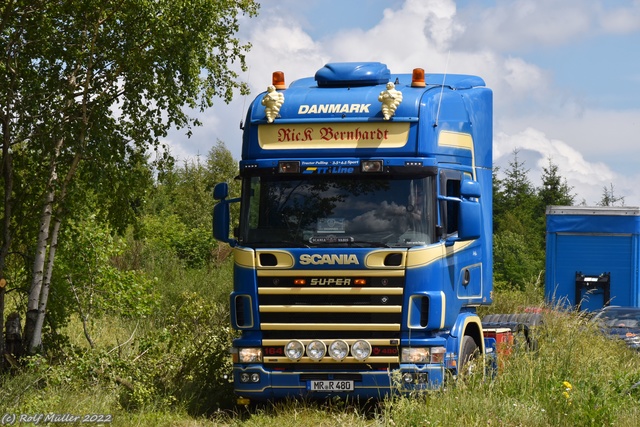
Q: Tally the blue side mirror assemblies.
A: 2